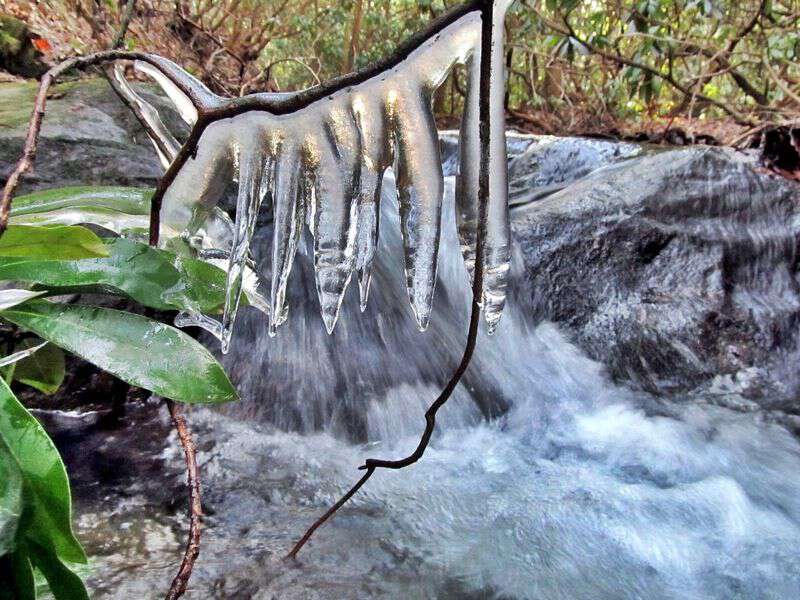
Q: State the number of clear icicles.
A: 6